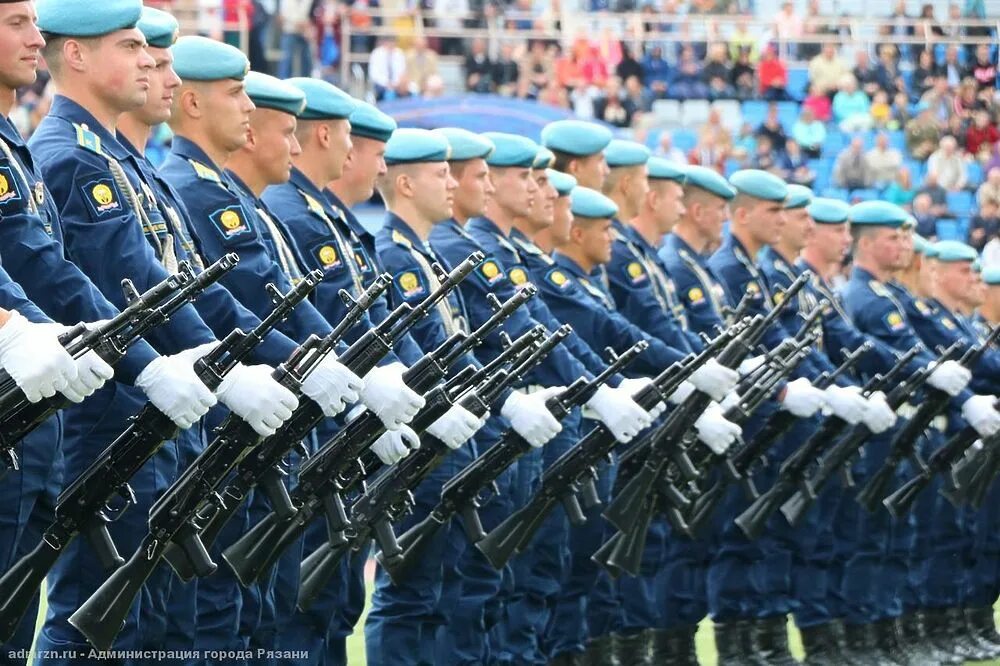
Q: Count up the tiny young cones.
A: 0